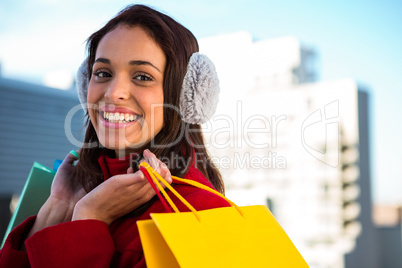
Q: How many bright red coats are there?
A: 1